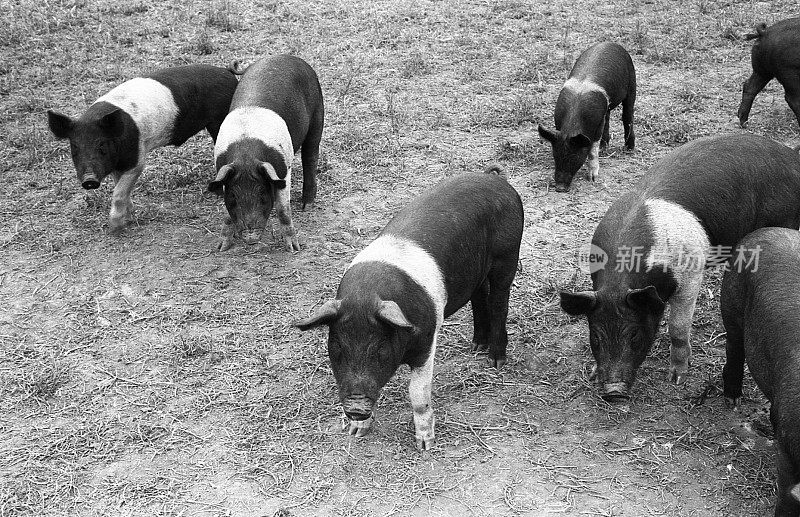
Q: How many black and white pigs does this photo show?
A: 5